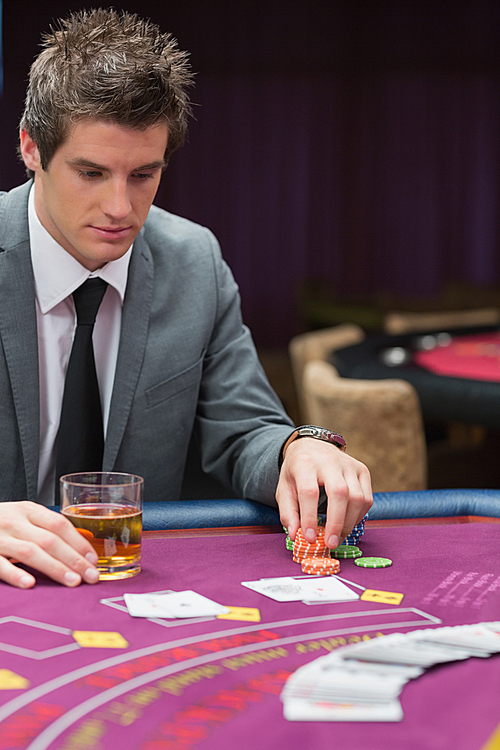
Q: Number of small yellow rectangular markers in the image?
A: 4